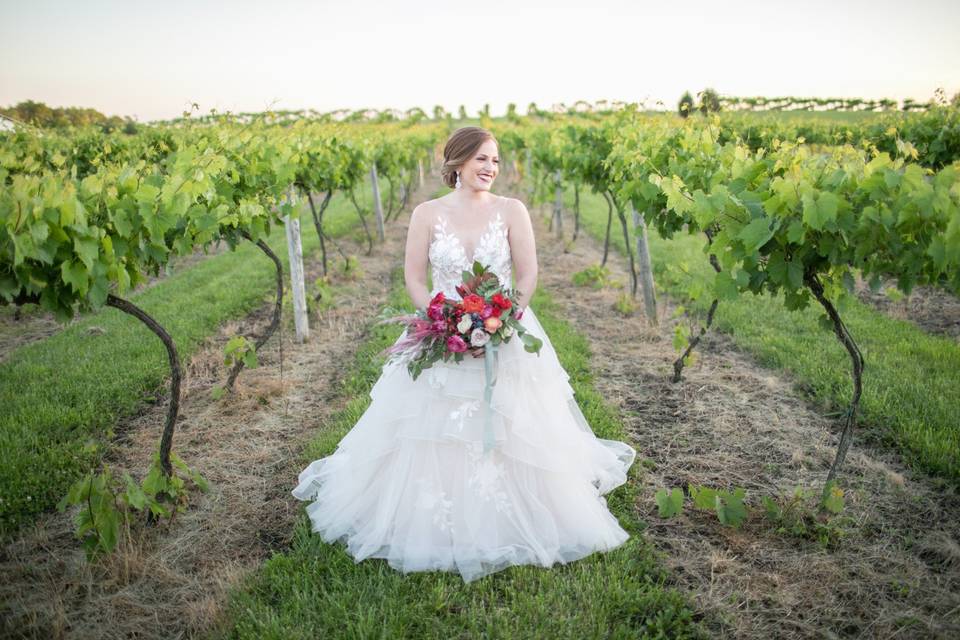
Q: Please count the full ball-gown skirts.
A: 1